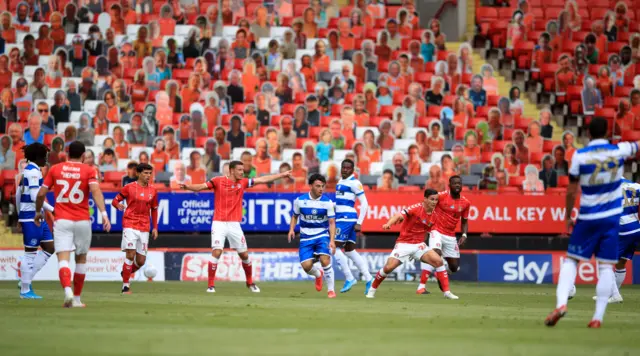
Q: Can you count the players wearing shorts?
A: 10